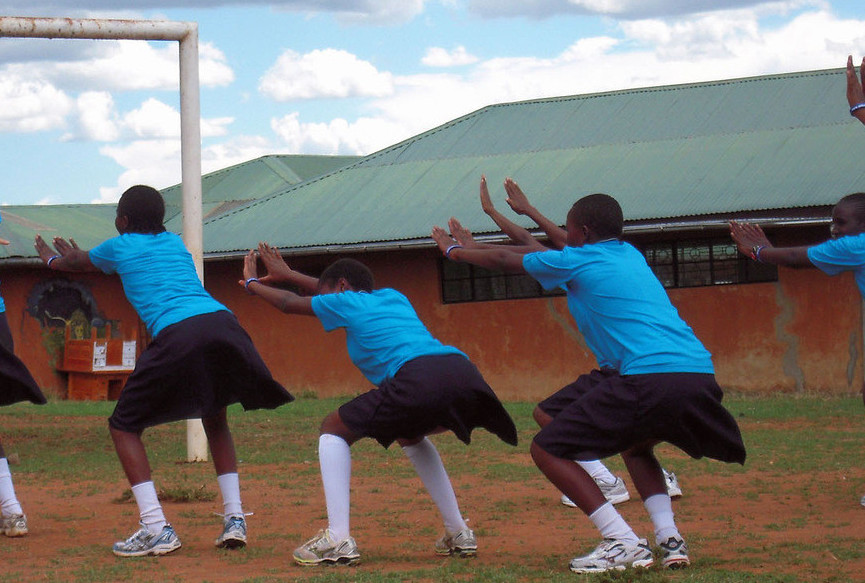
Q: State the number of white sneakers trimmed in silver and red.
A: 2